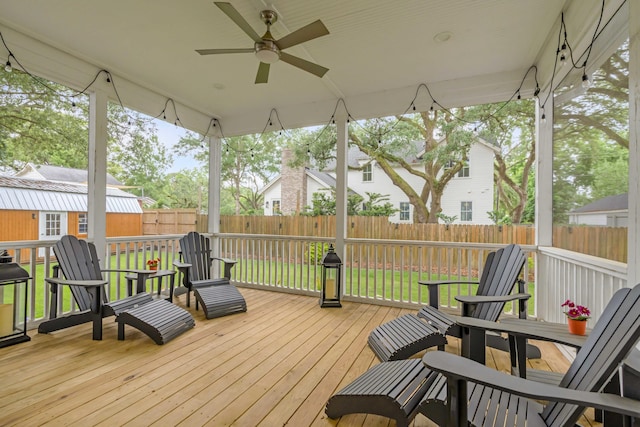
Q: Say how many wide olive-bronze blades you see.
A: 5